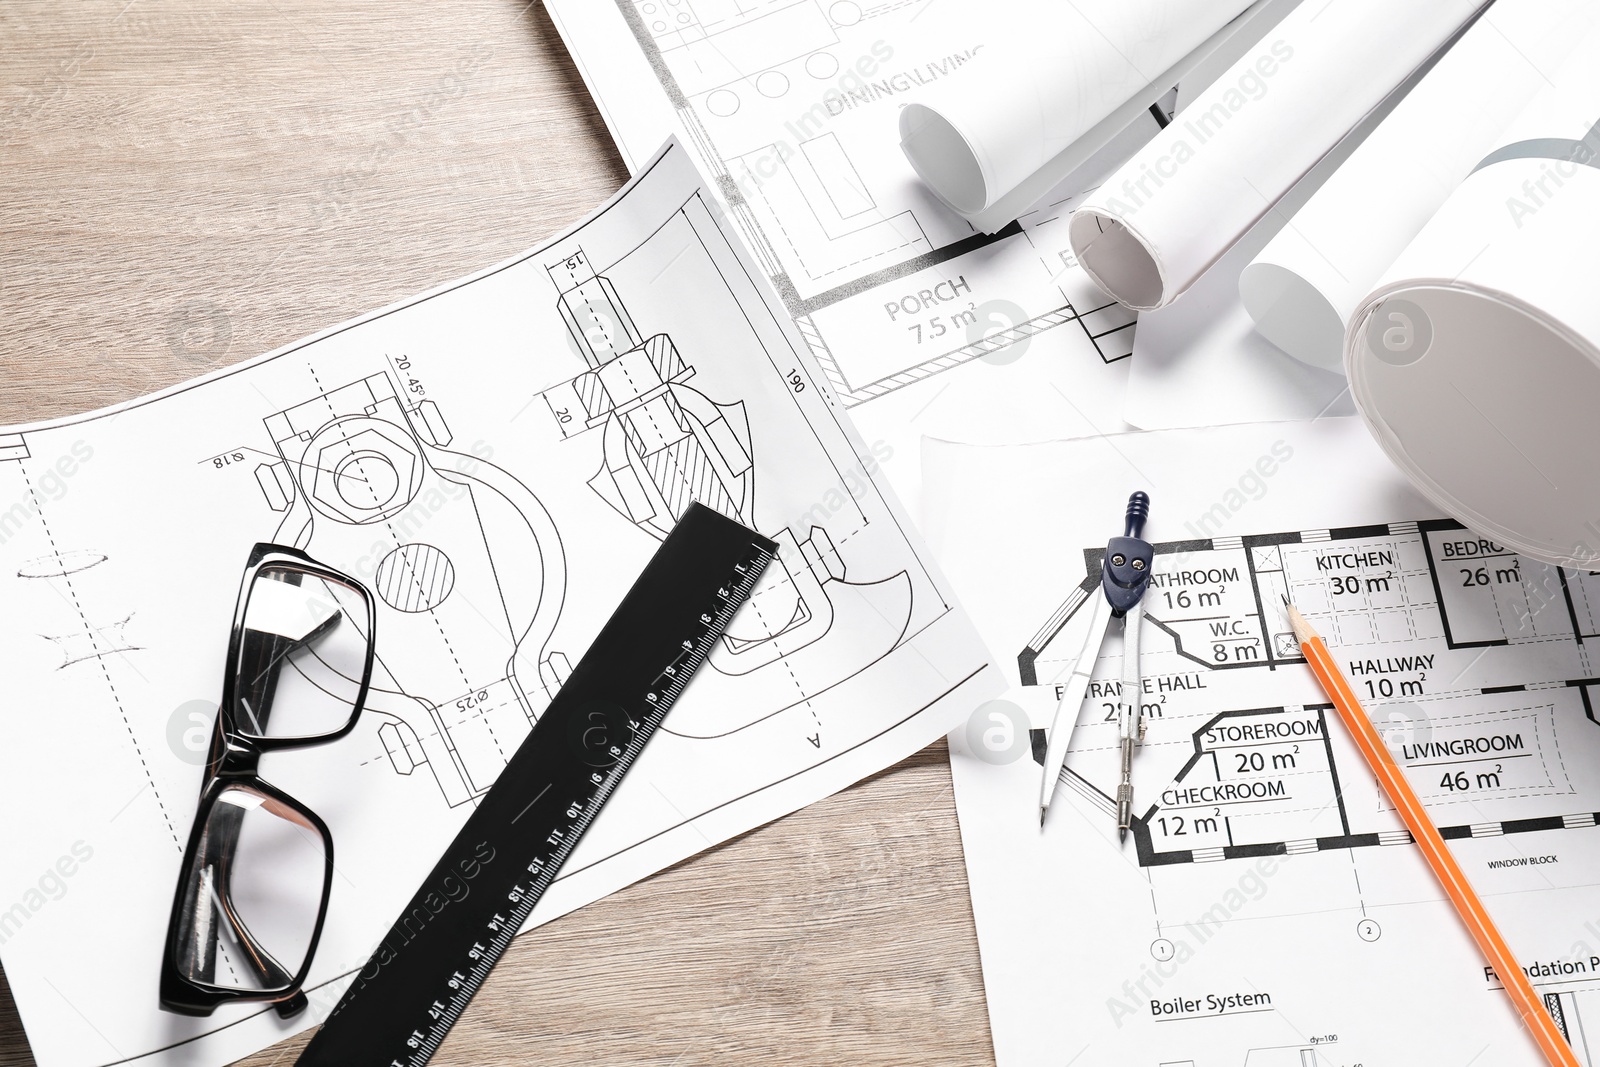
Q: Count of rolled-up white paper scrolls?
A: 4